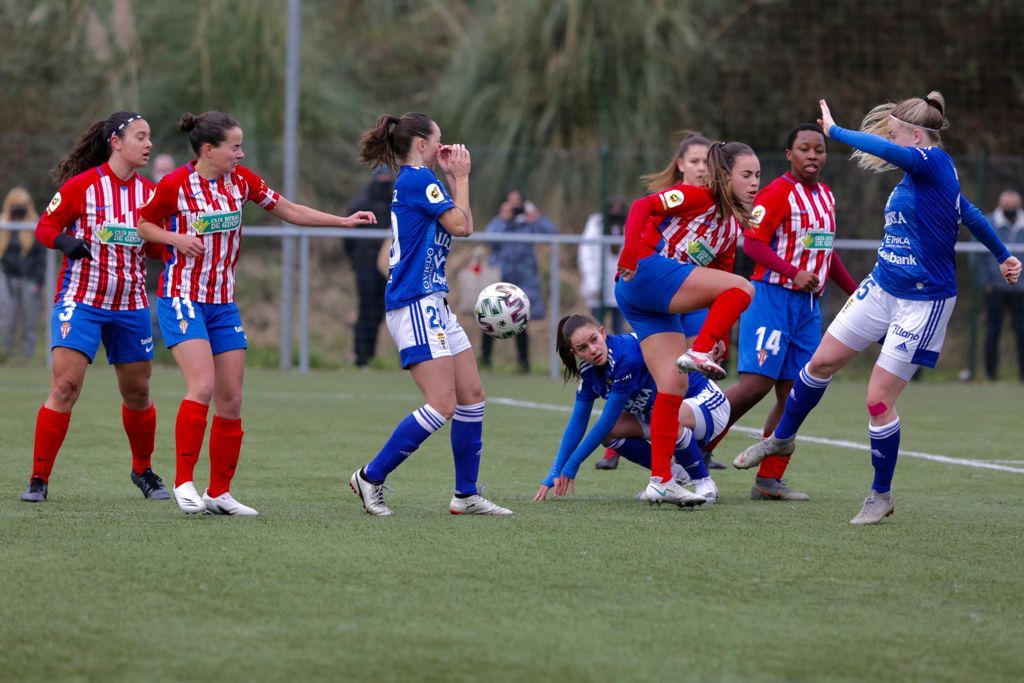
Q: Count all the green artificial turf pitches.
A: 1